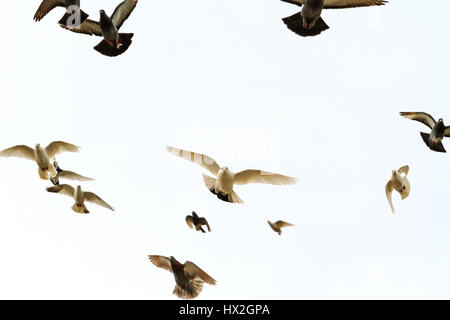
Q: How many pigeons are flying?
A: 12